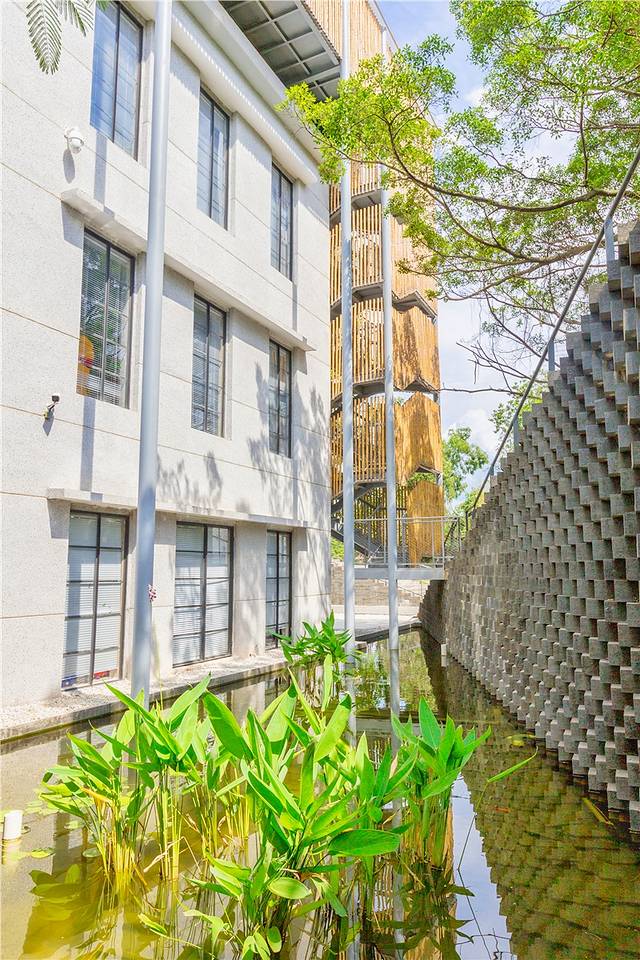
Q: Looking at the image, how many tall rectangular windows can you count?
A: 9